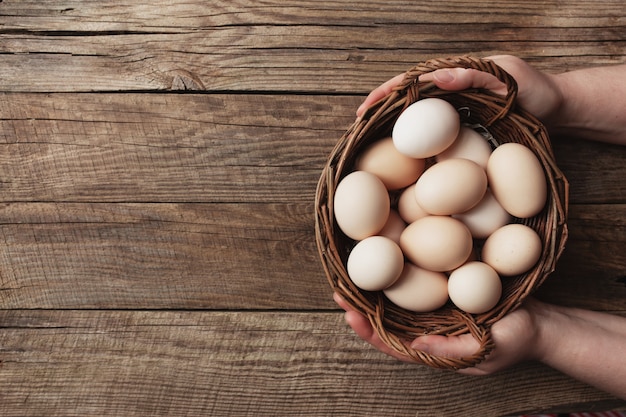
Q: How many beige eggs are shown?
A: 14